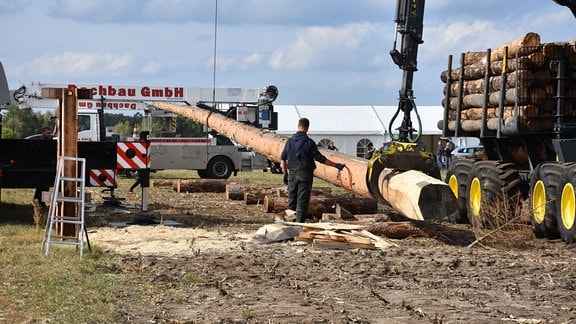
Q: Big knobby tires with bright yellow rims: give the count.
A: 4